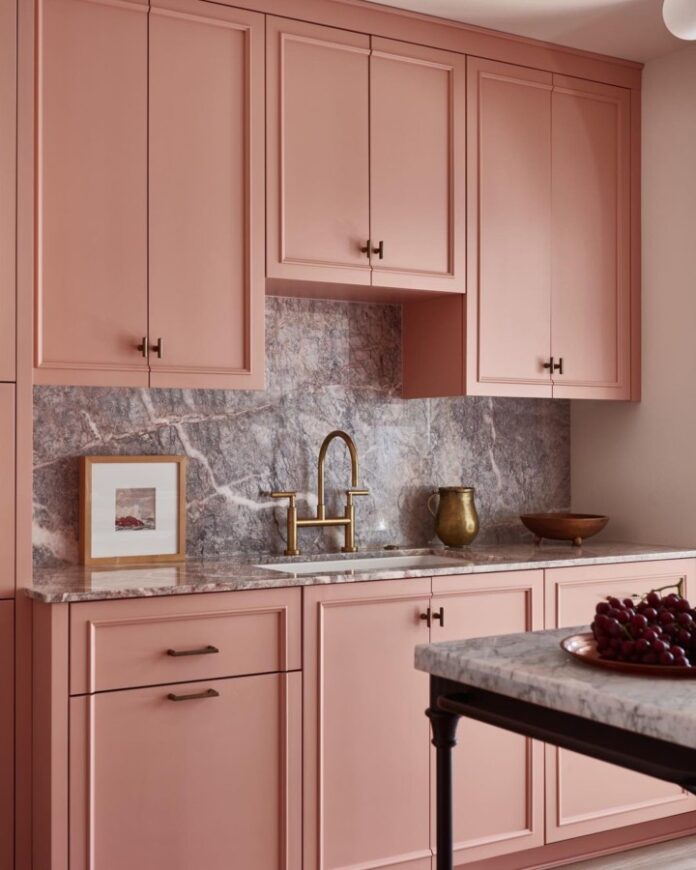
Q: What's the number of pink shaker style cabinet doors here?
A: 10